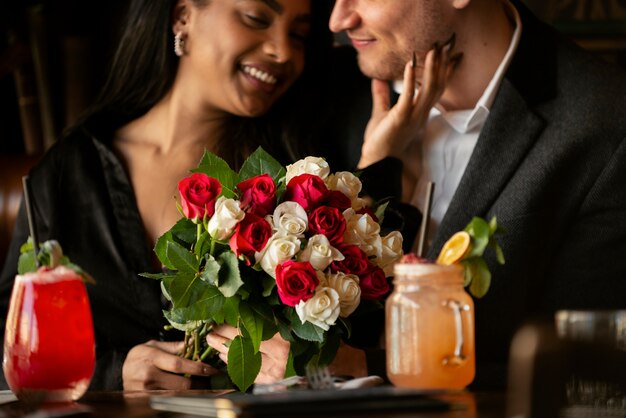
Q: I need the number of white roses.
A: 10